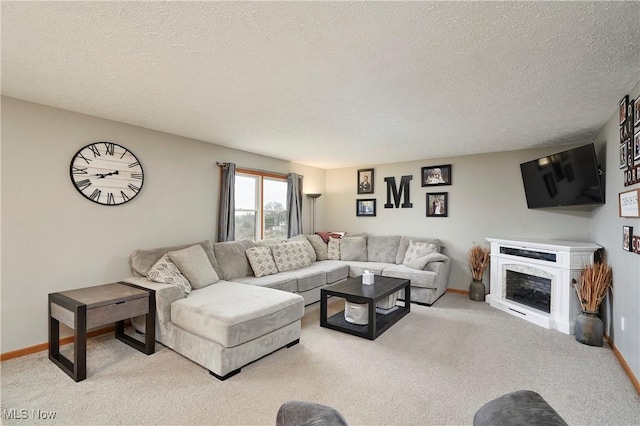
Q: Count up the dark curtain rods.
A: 1